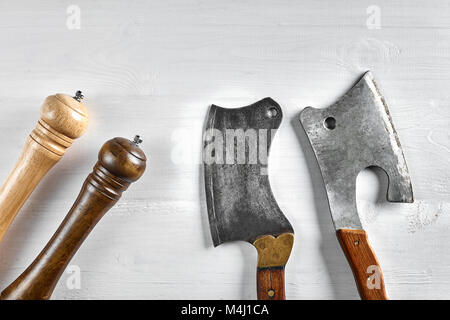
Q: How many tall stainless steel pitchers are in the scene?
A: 0